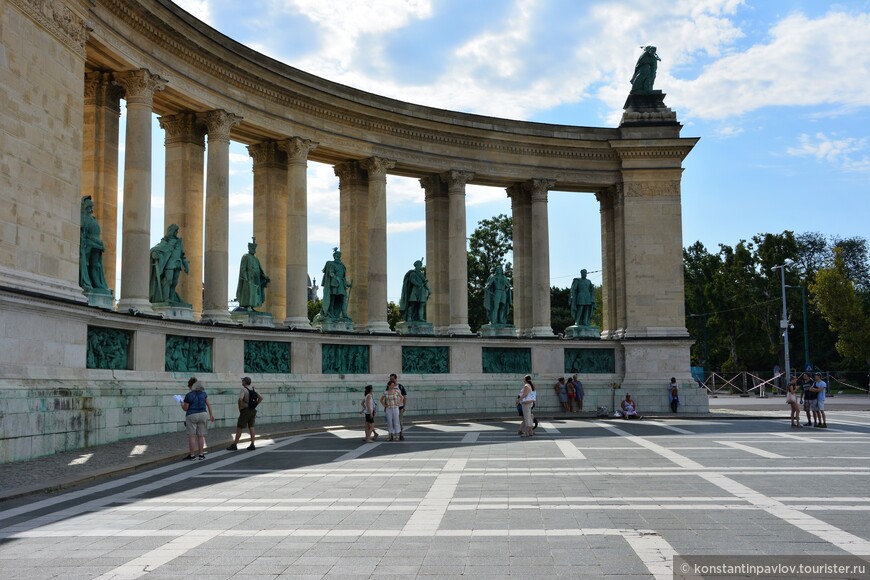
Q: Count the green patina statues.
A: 8